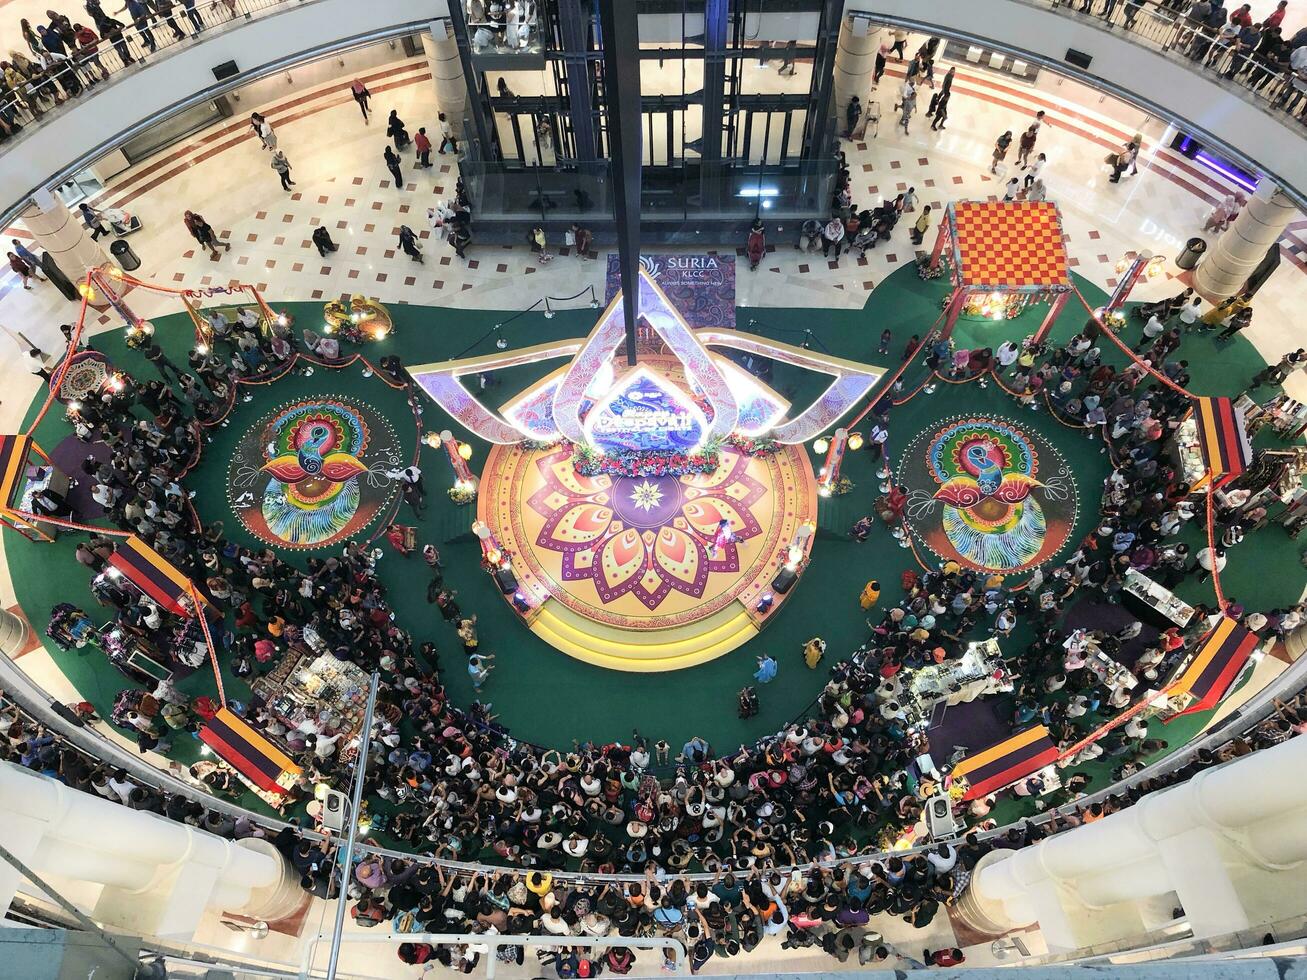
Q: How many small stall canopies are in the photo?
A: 6